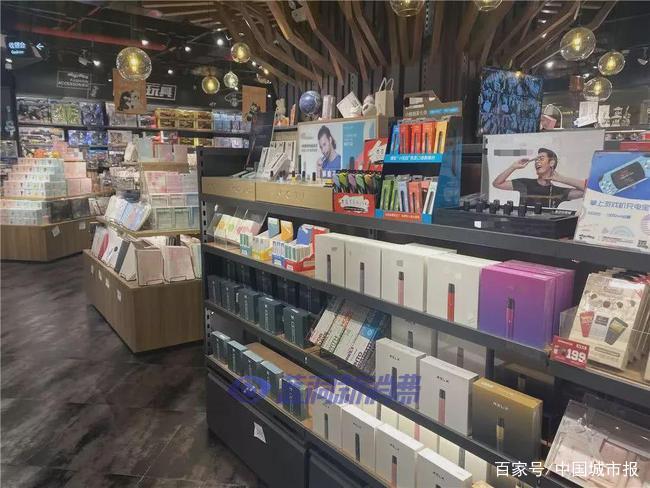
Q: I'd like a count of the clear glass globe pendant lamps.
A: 9